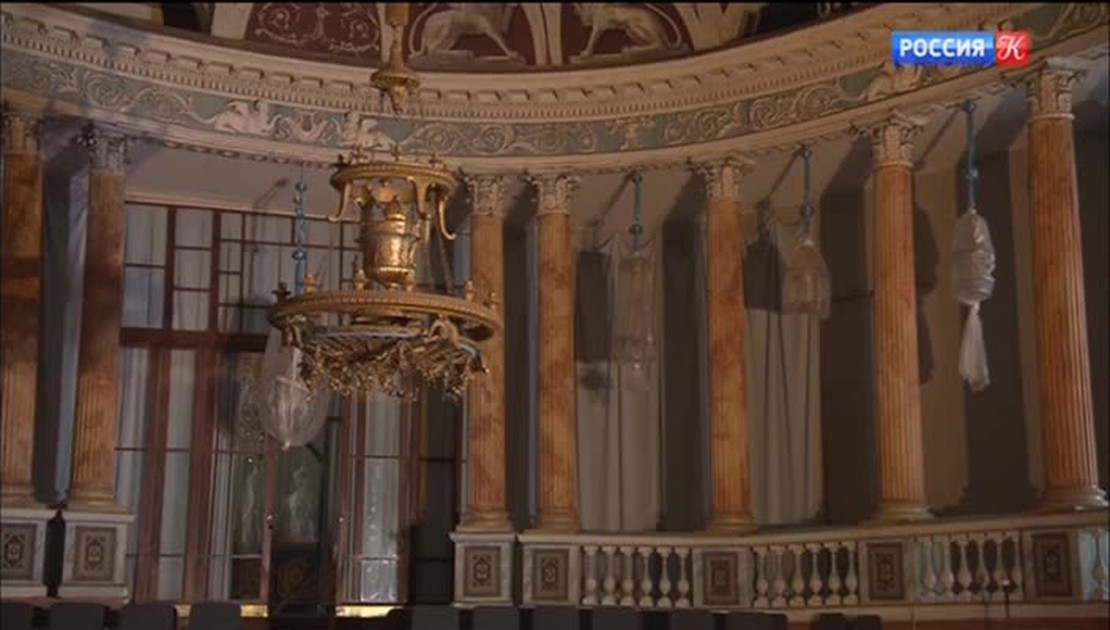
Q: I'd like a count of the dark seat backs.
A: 12